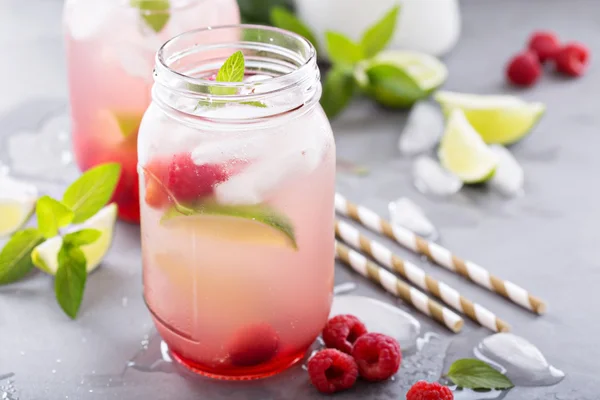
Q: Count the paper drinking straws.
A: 3